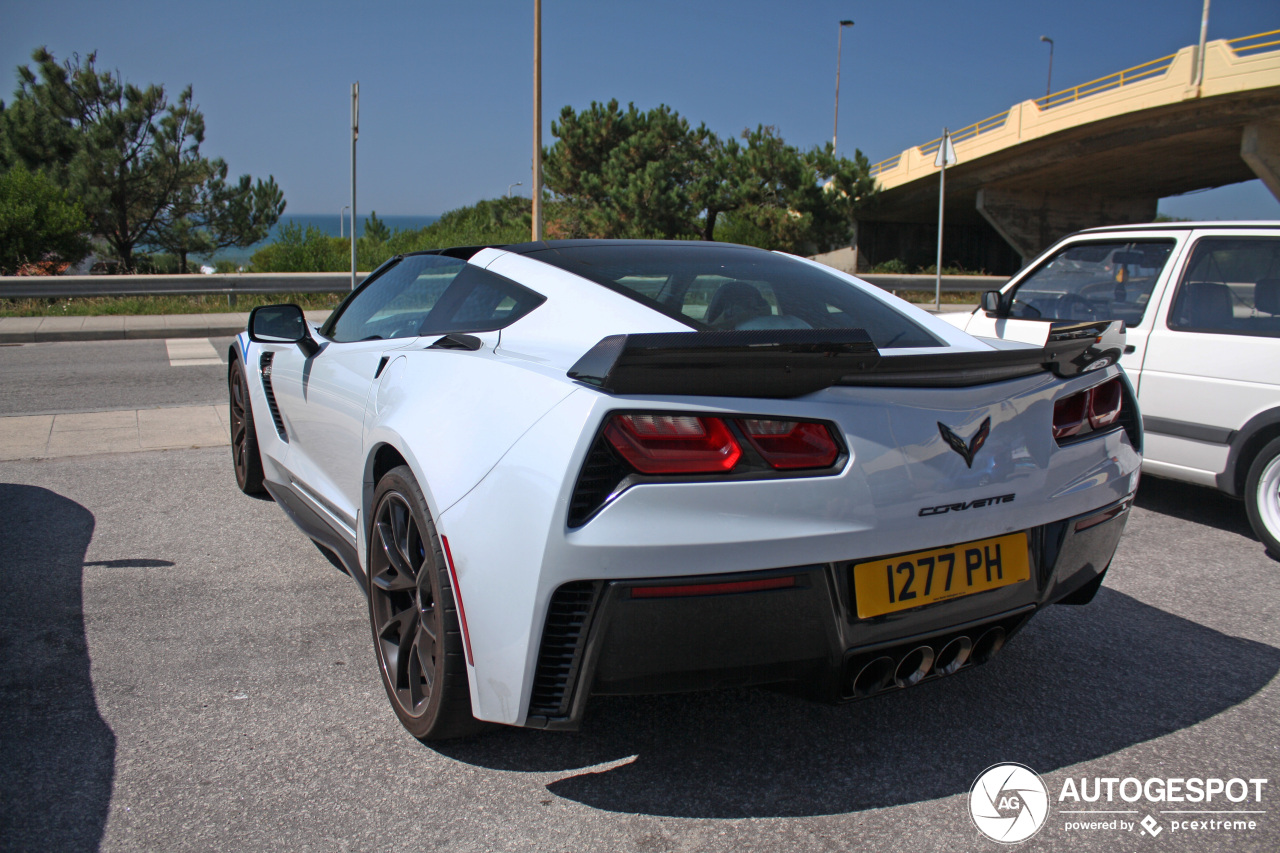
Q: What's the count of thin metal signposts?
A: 2